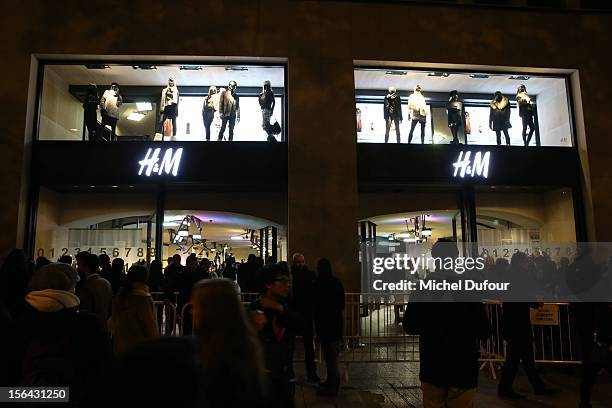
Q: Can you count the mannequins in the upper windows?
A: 11